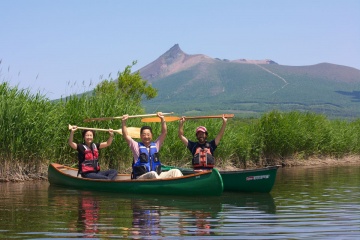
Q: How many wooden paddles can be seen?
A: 3